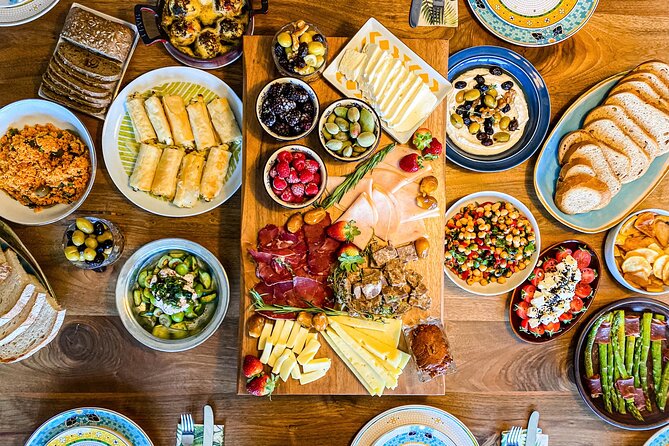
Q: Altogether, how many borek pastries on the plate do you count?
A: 9